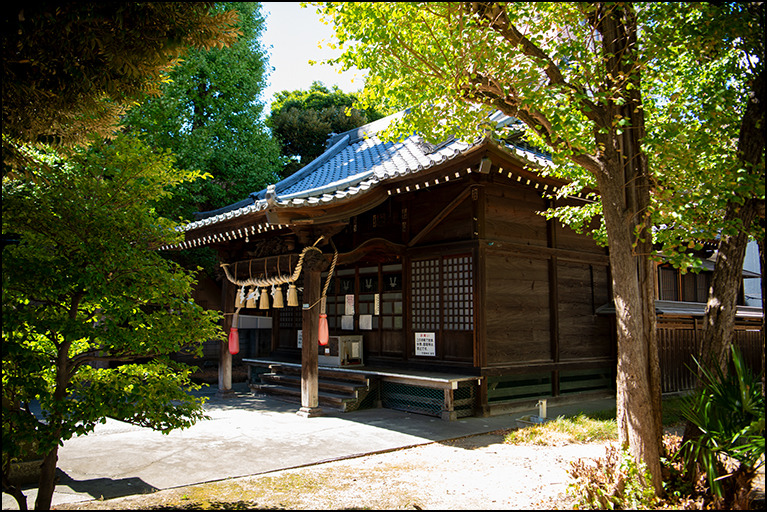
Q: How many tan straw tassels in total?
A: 5